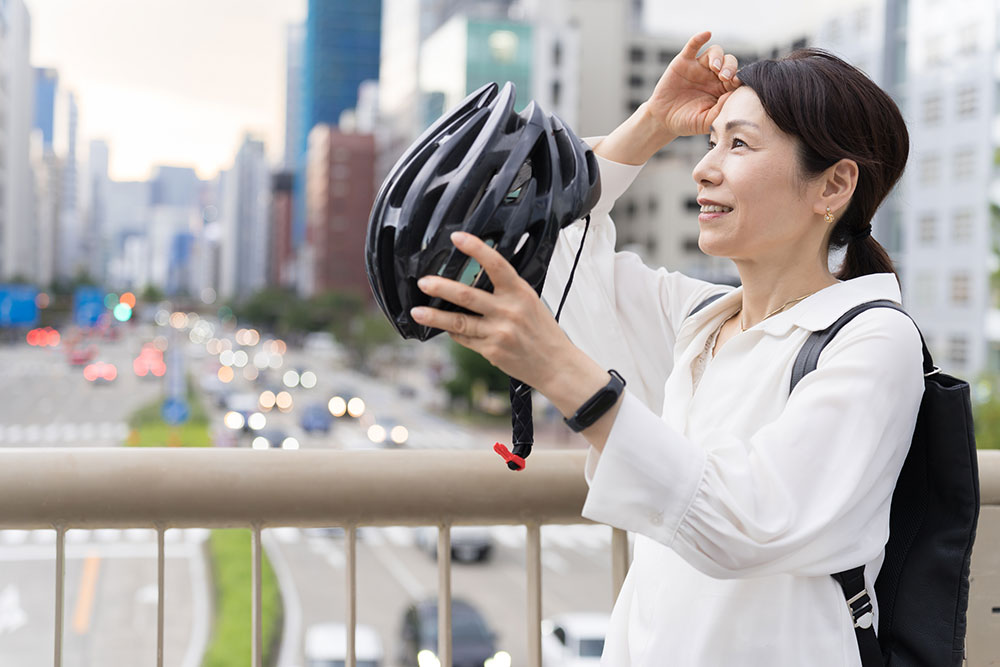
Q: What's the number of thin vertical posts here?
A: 7